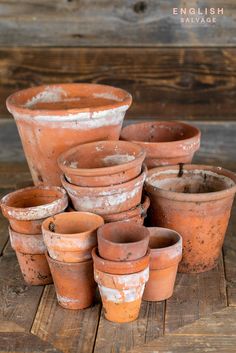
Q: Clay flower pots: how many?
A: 14